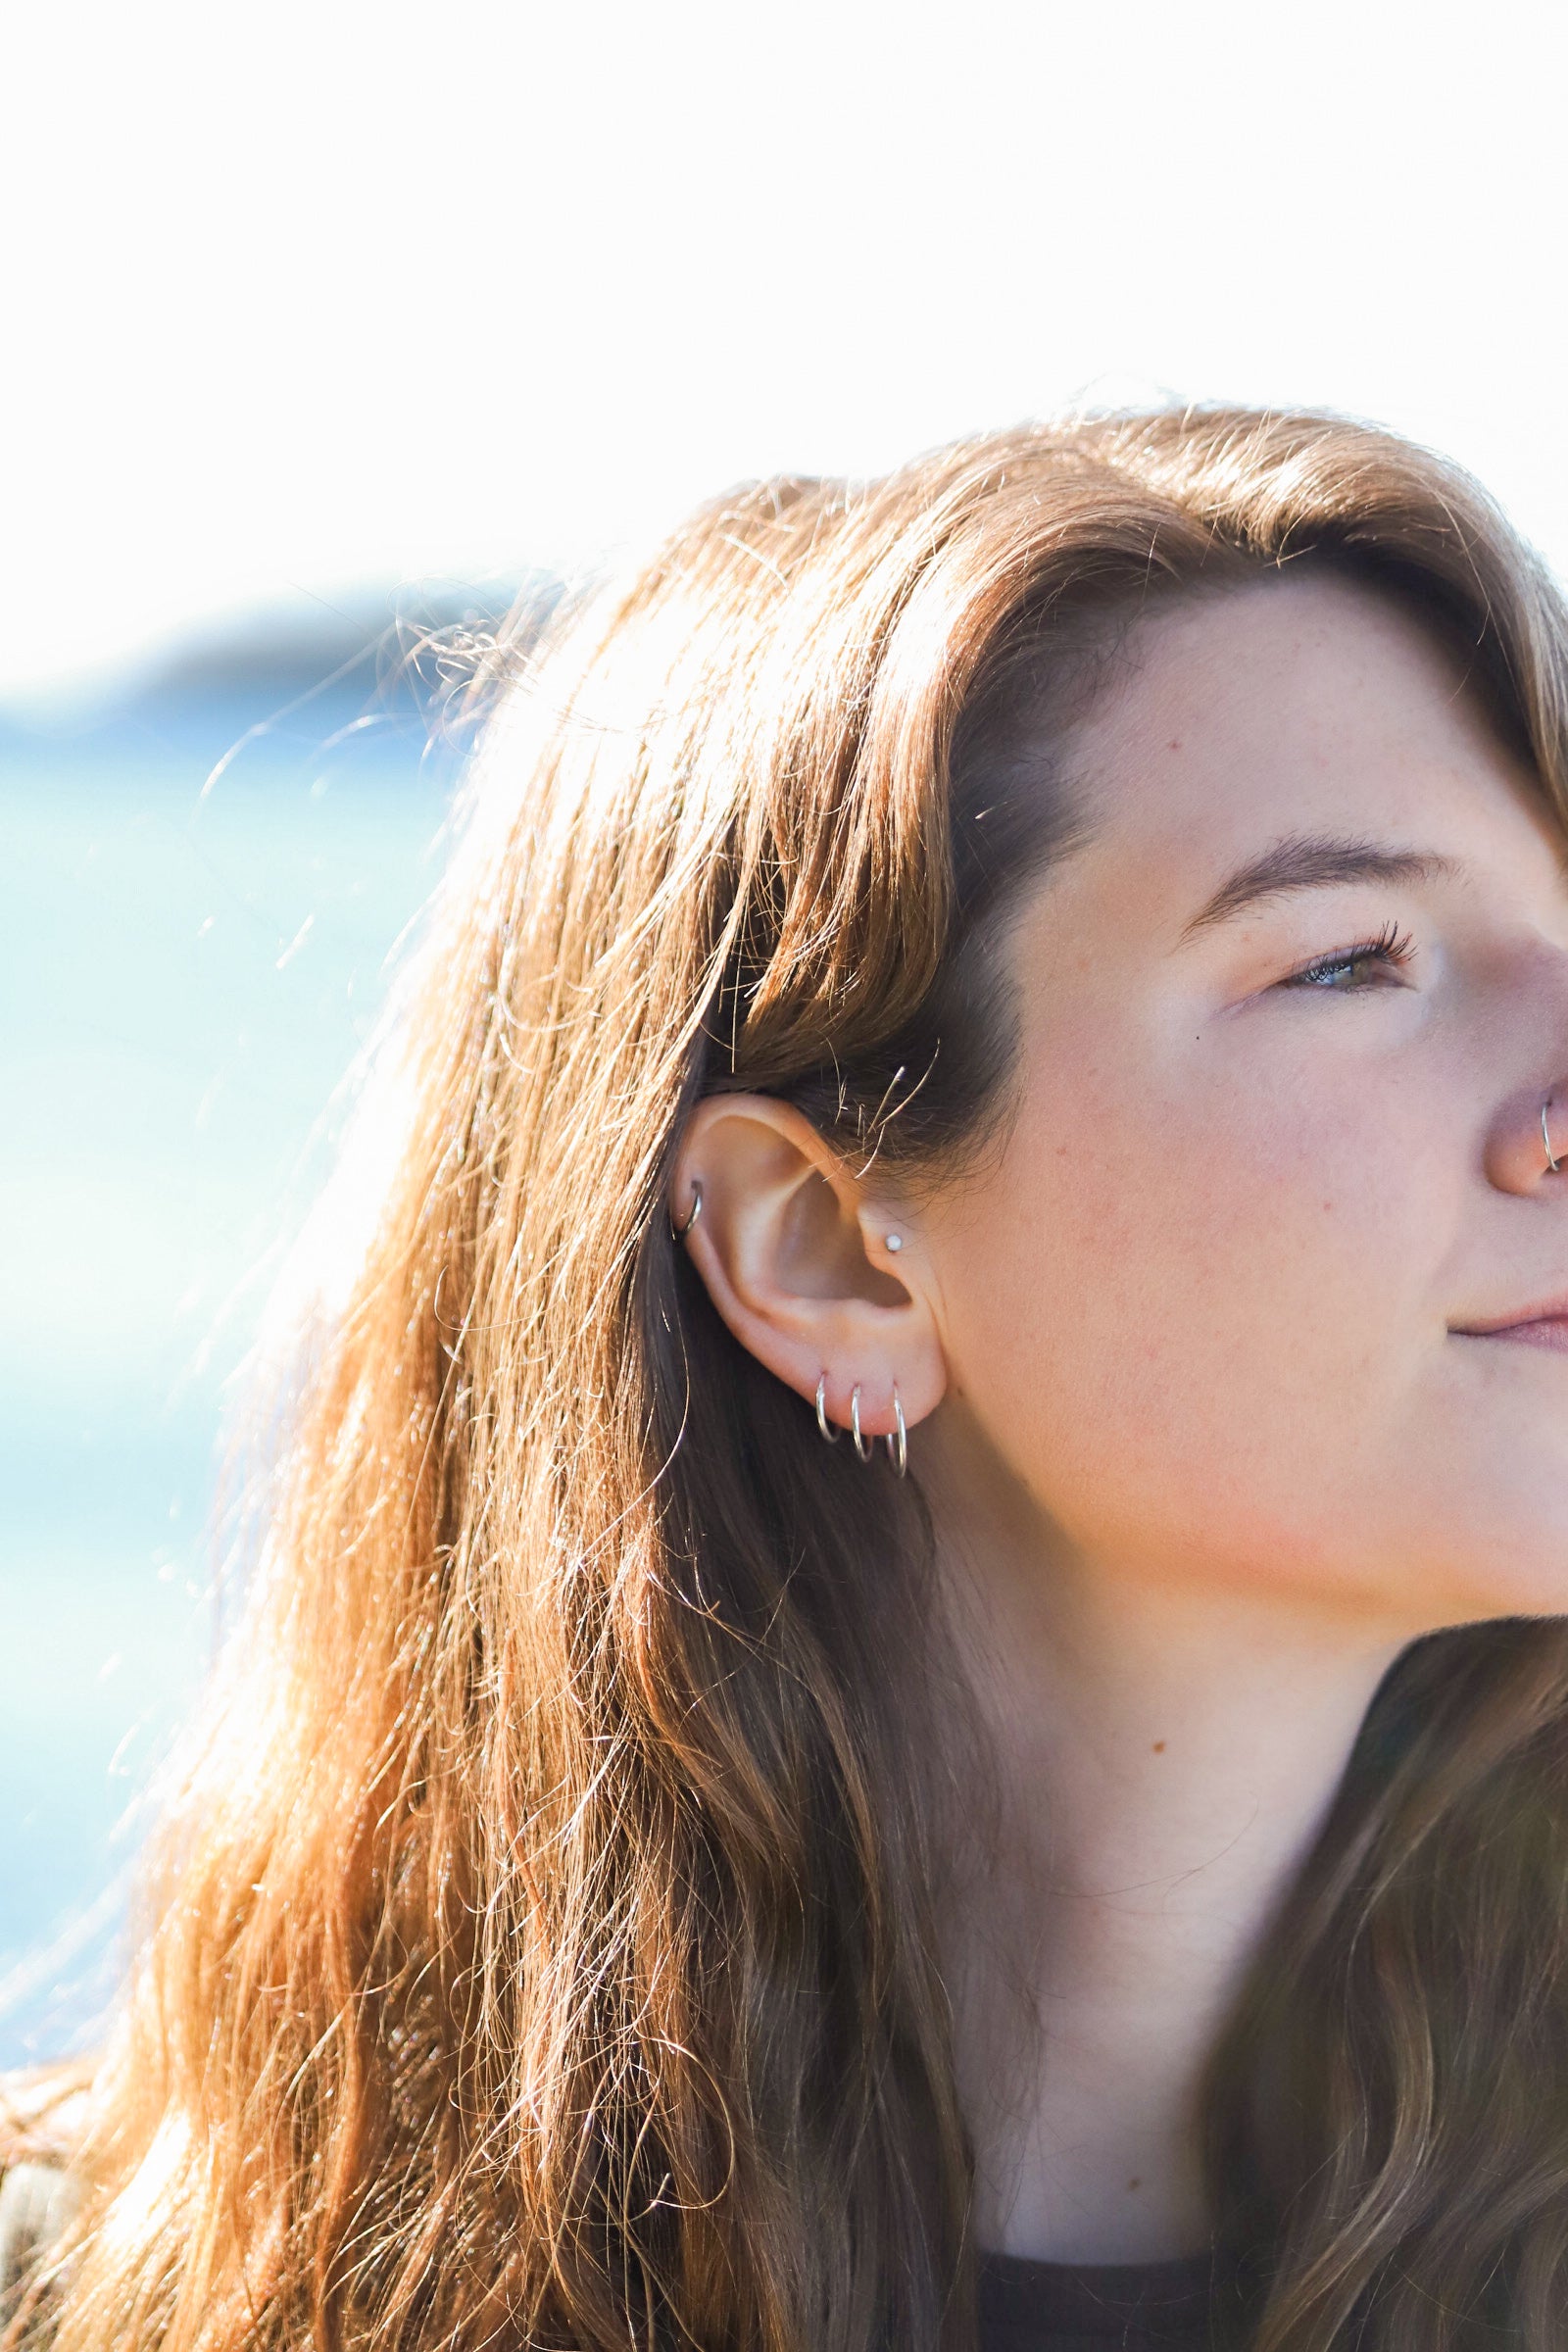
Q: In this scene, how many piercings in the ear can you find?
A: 5